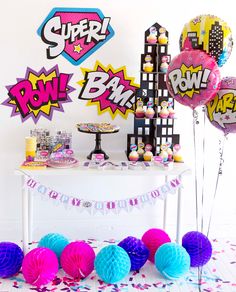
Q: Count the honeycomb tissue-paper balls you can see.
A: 9